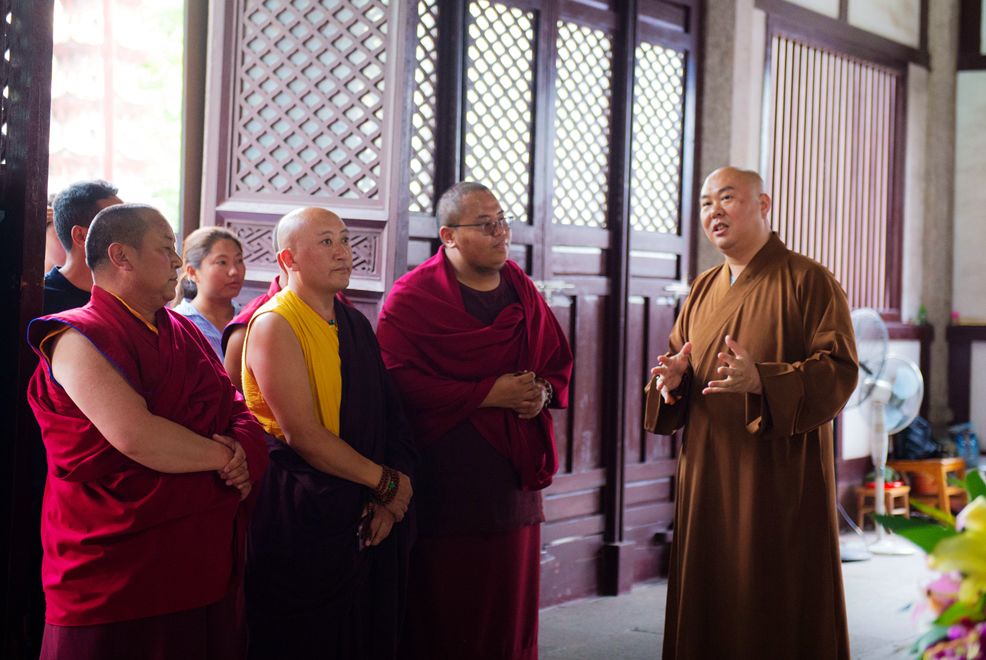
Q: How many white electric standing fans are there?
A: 2